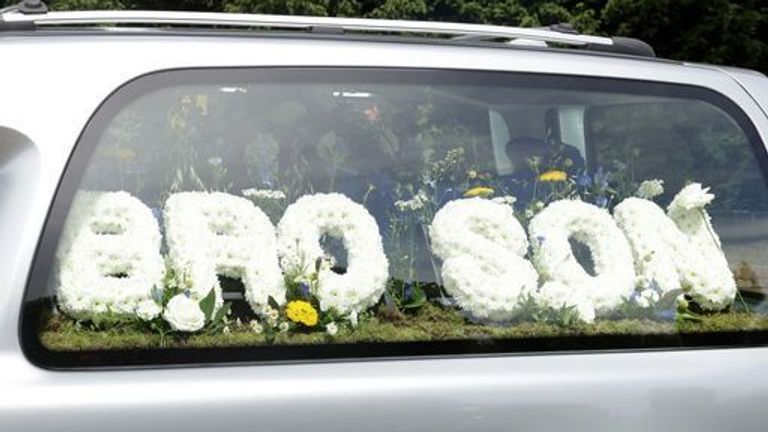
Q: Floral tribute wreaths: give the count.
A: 6